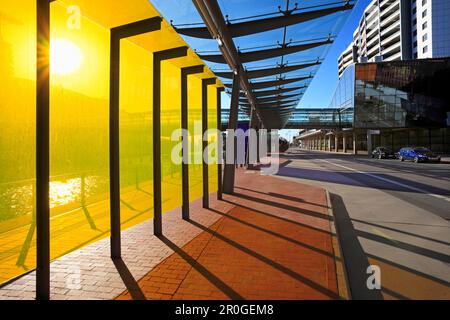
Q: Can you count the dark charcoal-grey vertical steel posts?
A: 6